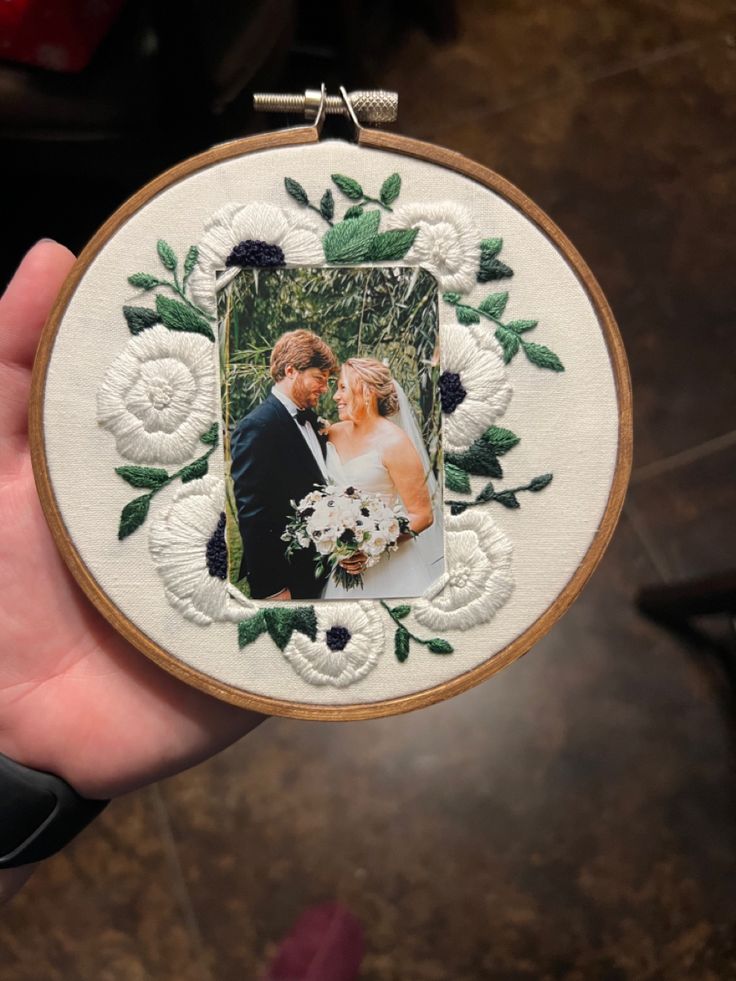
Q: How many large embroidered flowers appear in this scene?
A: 7